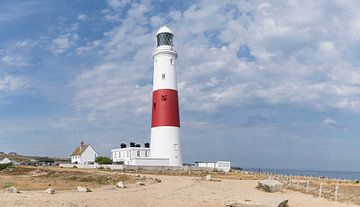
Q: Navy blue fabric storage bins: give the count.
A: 0